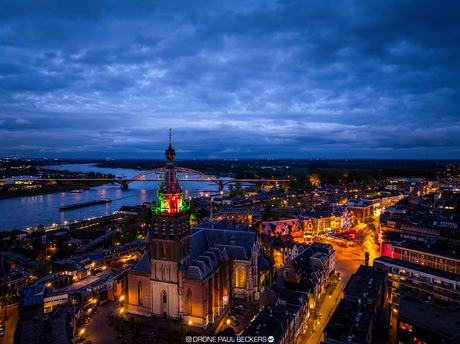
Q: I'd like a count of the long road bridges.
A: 1